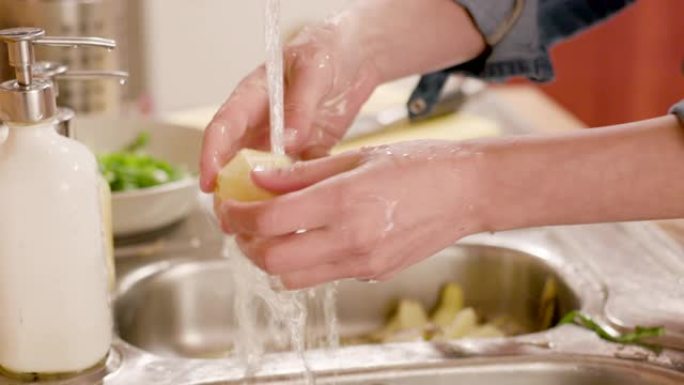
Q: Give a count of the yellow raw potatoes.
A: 1